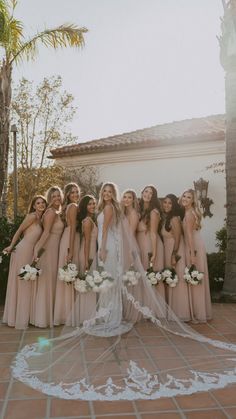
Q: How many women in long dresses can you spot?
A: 9